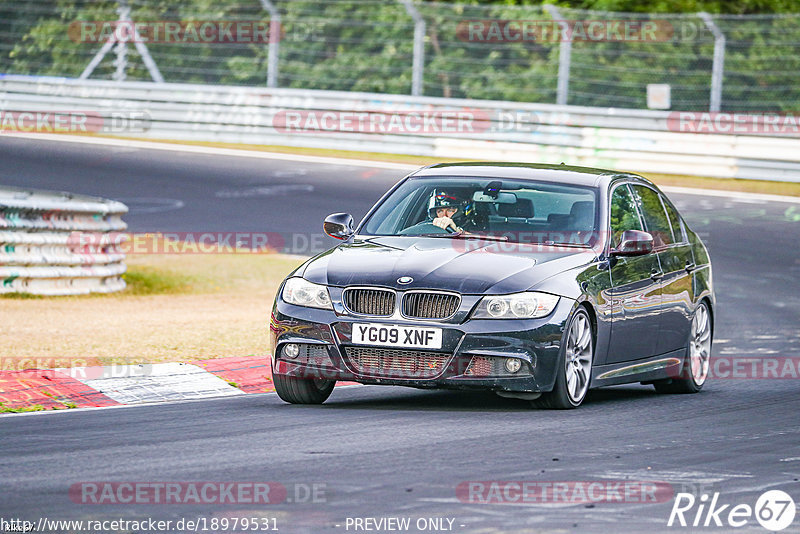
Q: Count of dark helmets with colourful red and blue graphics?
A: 1